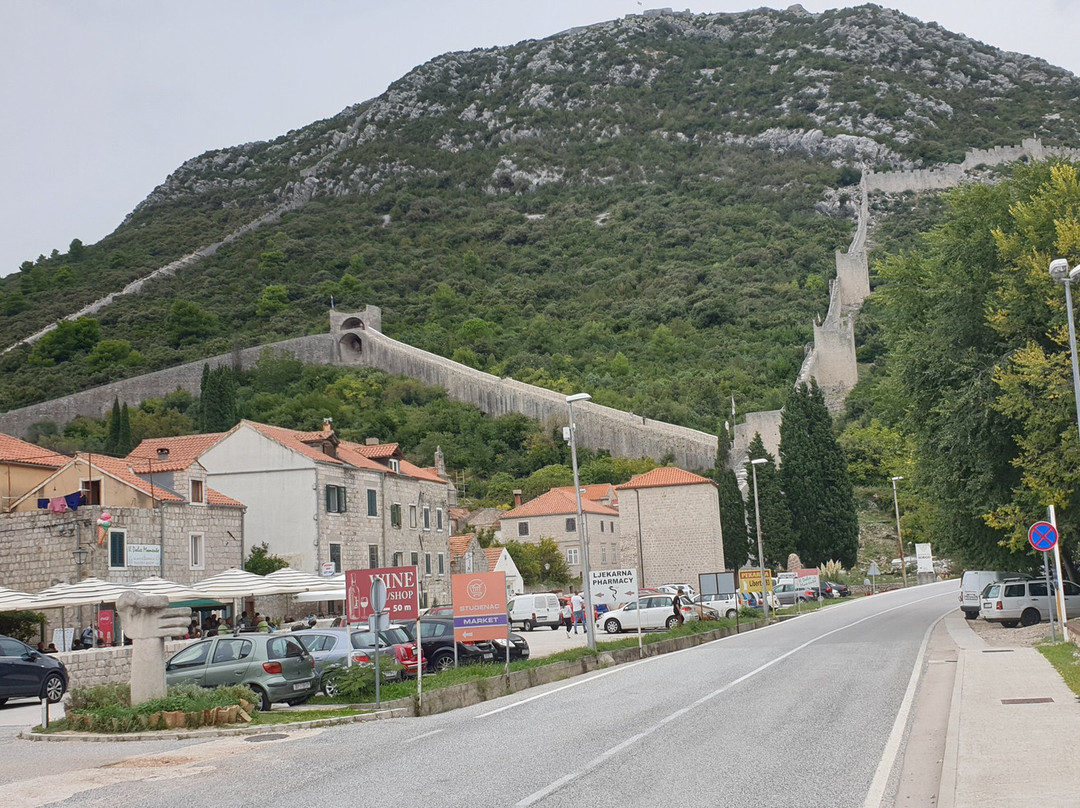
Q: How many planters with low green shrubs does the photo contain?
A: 1